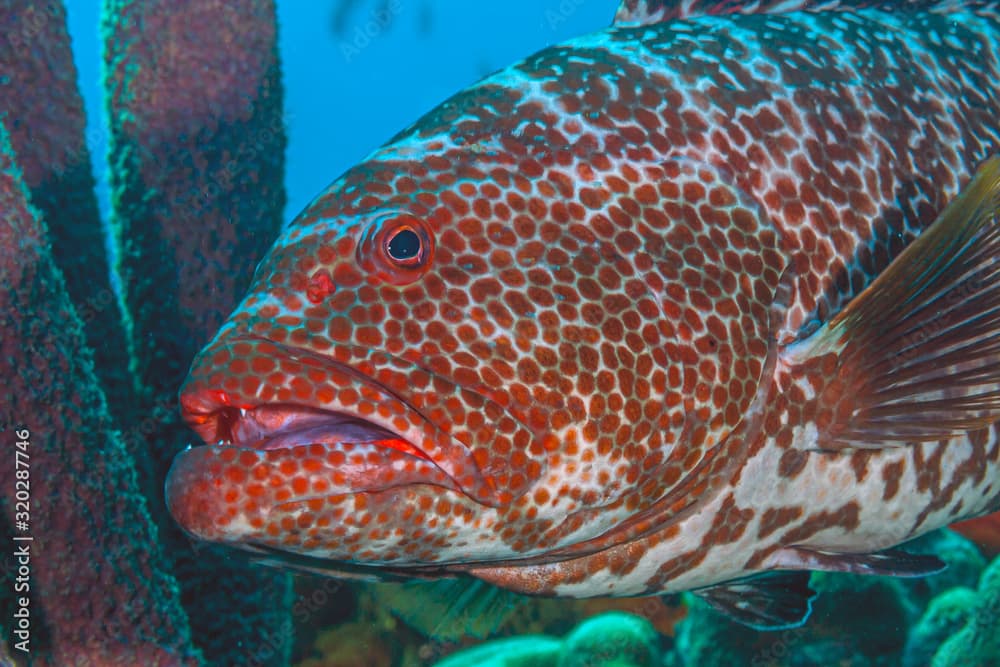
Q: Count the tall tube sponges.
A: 3